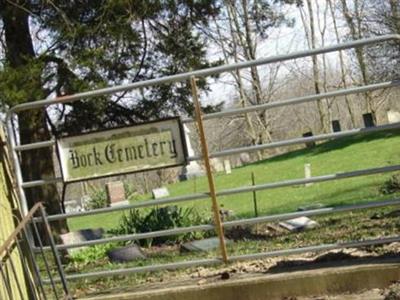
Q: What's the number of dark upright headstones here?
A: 3